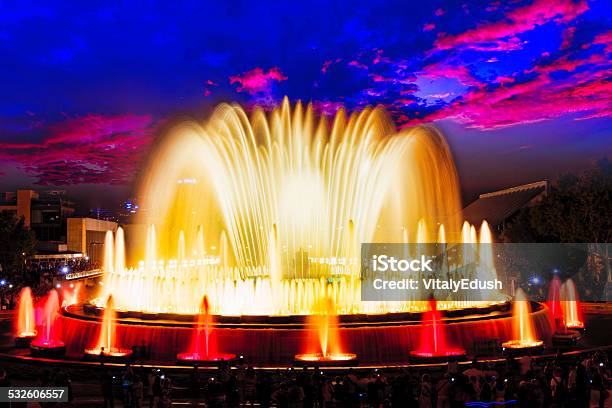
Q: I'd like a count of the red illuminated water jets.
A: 4